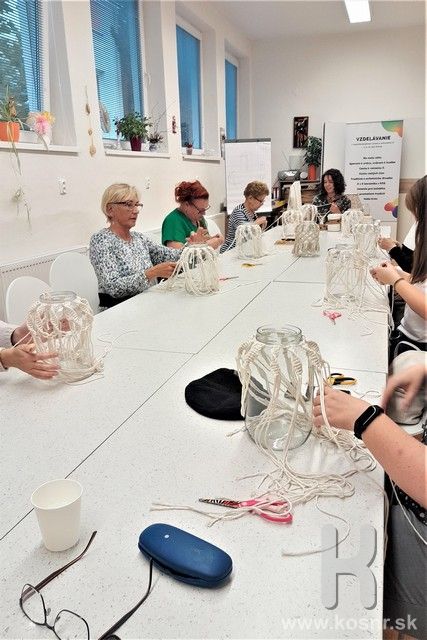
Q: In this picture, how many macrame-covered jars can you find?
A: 10